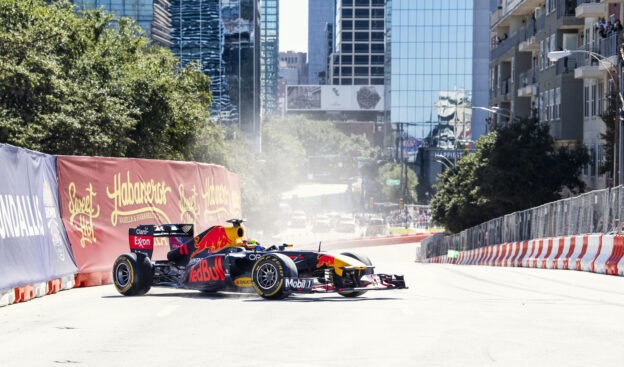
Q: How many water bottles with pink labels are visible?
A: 0